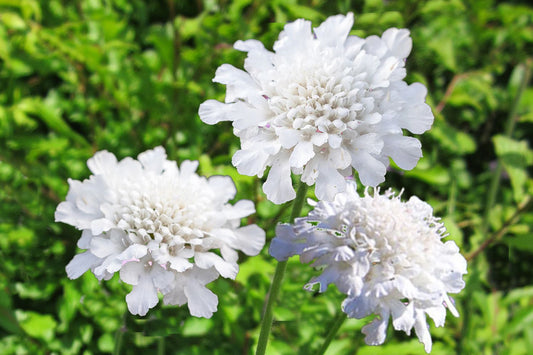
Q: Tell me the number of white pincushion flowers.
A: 3